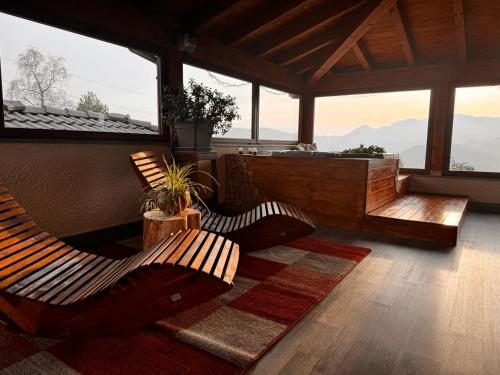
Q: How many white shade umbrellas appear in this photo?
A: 0